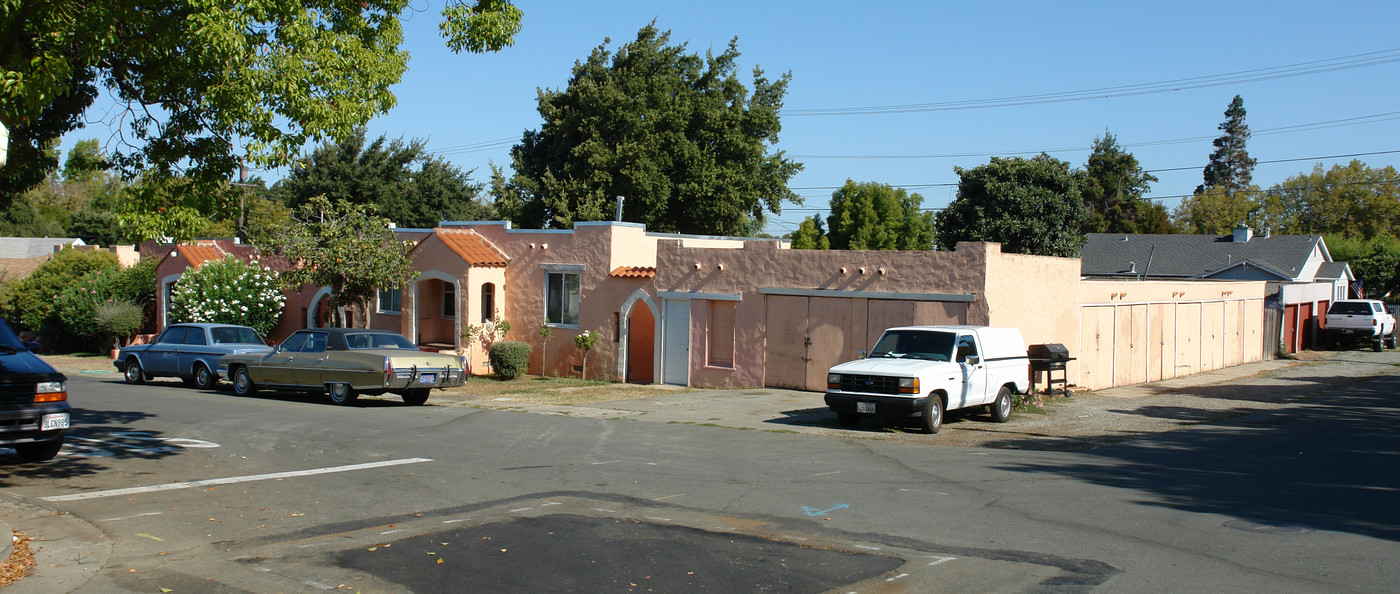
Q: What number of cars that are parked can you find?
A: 5